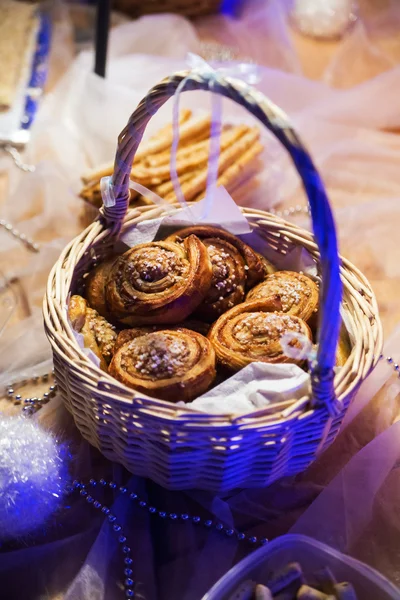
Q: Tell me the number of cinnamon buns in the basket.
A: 6